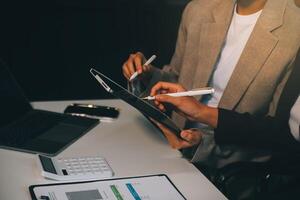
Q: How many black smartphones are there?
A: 1